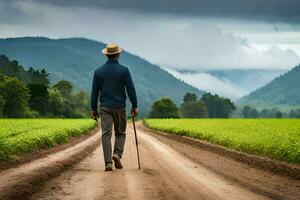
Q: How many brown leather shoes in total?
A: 2